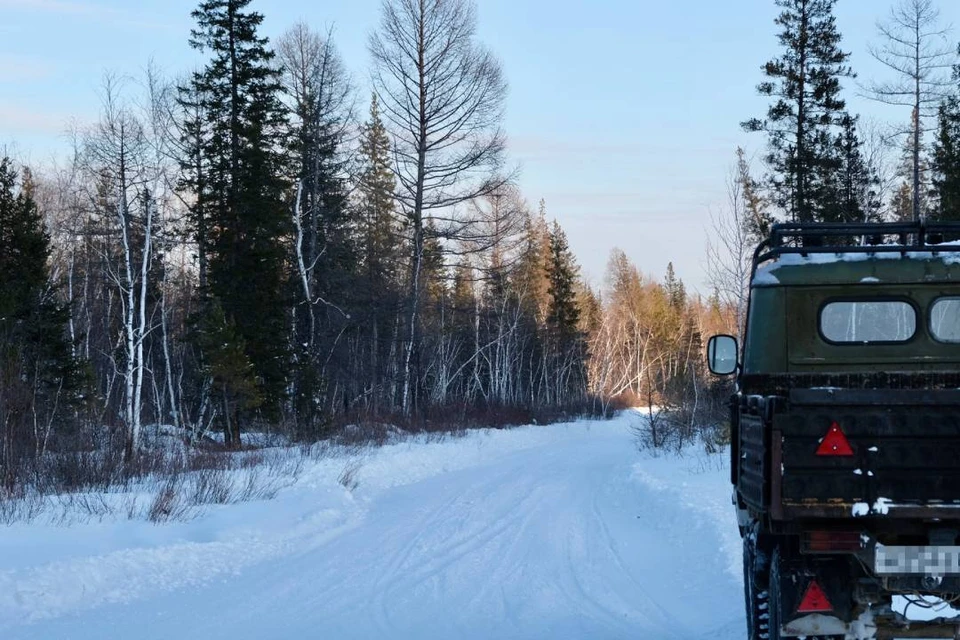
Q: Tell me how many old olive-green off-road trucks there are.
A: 1